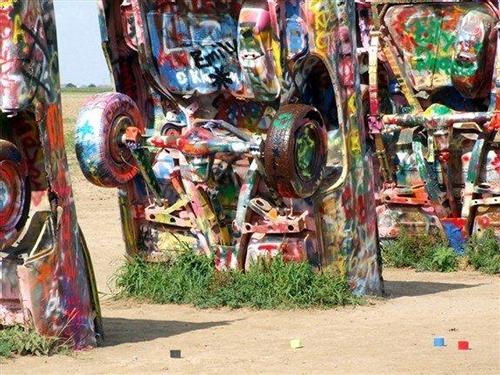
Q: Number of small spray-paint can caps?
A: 4